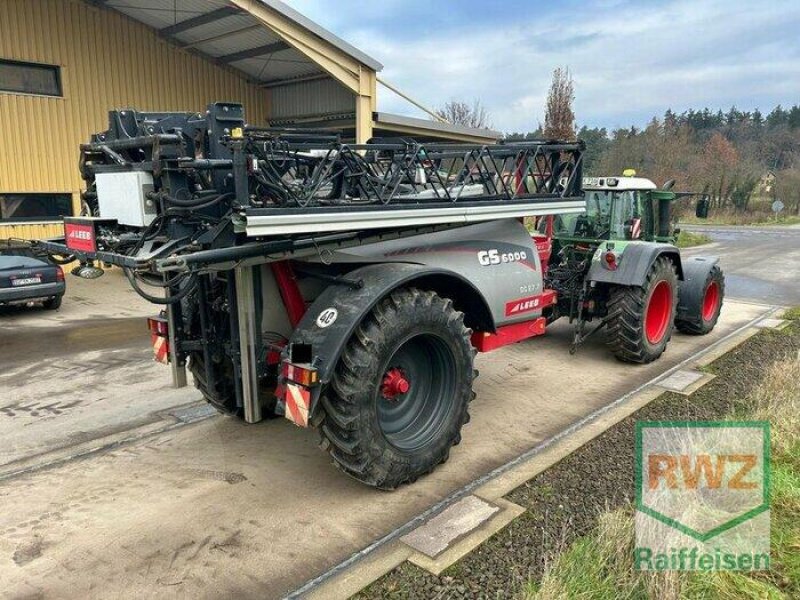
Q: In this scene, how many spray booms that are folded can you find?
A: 2